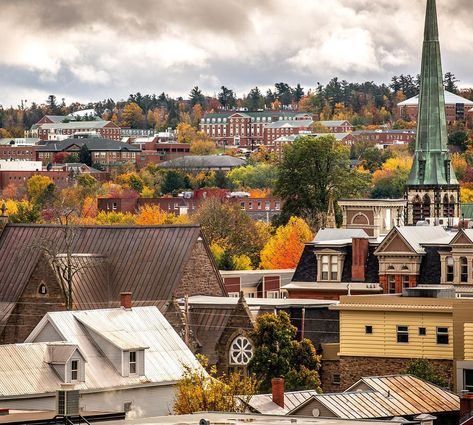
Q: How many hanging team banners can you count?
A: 0